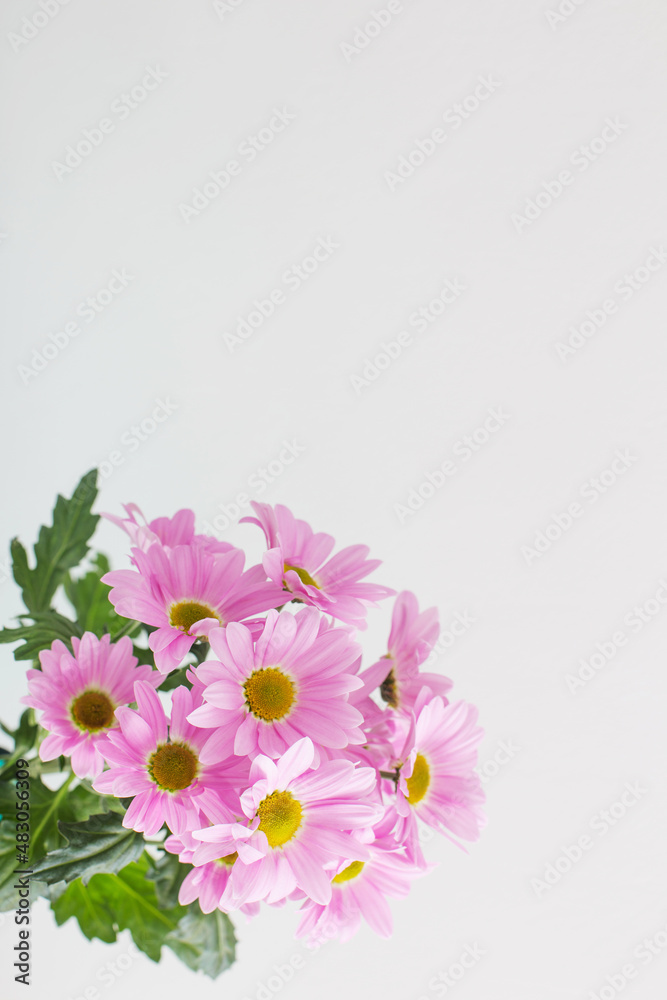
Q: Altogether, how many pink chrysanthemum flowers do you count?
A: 11